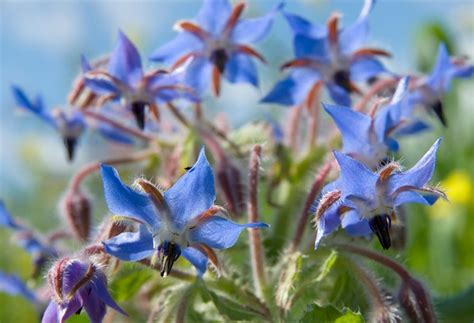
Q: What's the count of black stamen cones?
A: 7